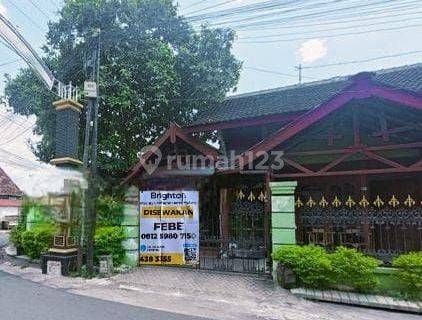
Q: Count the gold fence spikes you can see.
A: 12